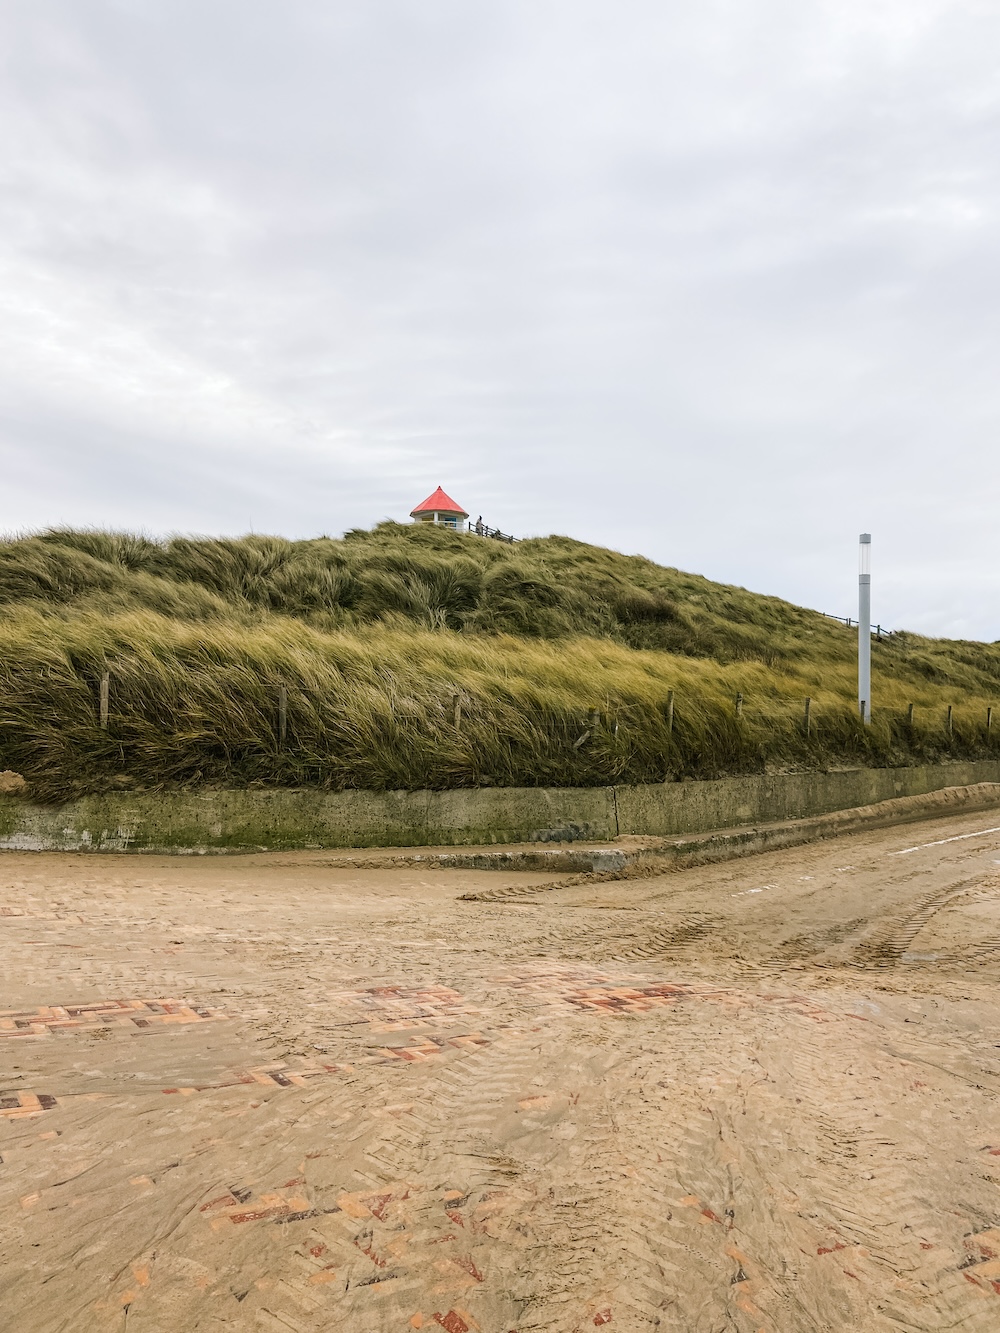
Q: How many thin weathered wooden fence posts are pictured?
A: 11